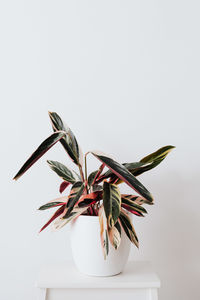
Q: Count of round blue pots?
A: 0